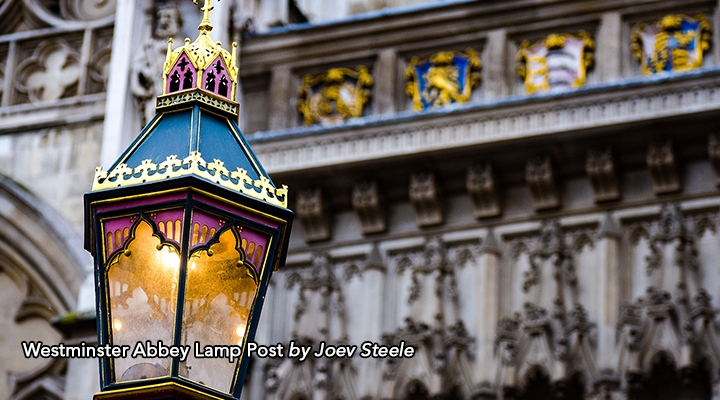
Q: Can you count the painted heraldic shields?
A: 4